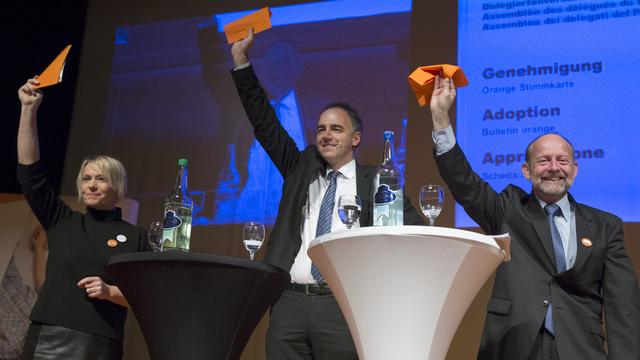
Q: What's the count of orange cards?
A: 3